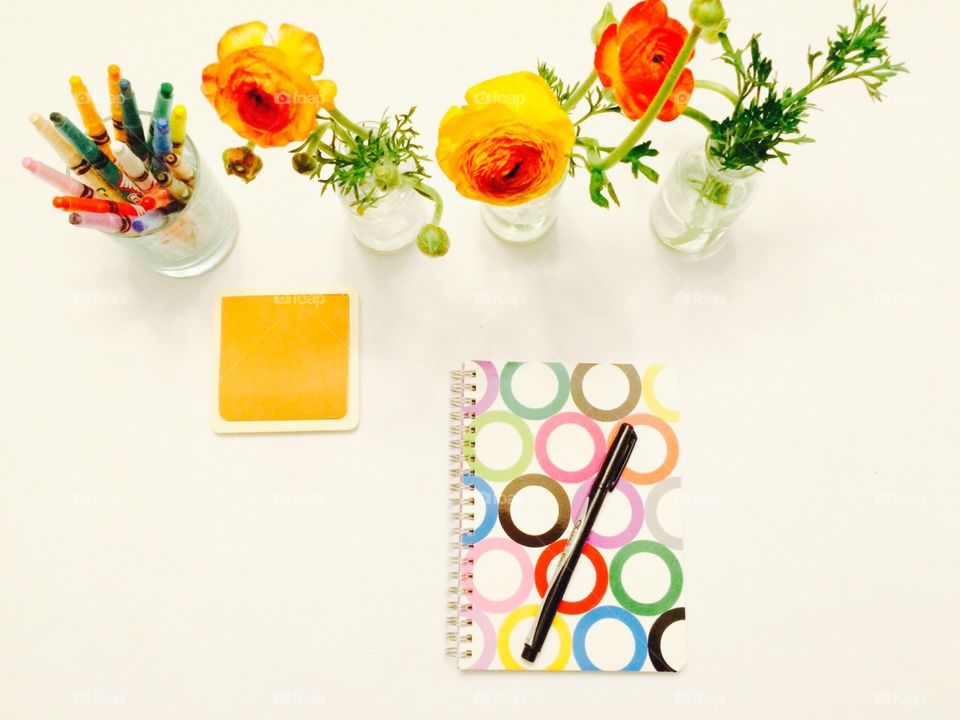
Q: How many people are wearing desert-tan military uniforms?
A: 0